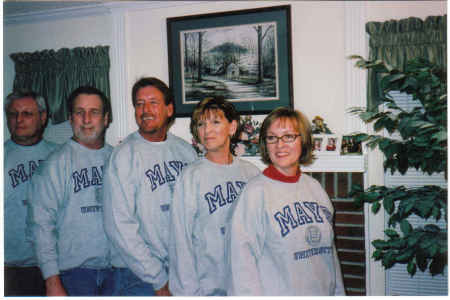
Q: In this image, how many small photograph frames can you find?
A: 3